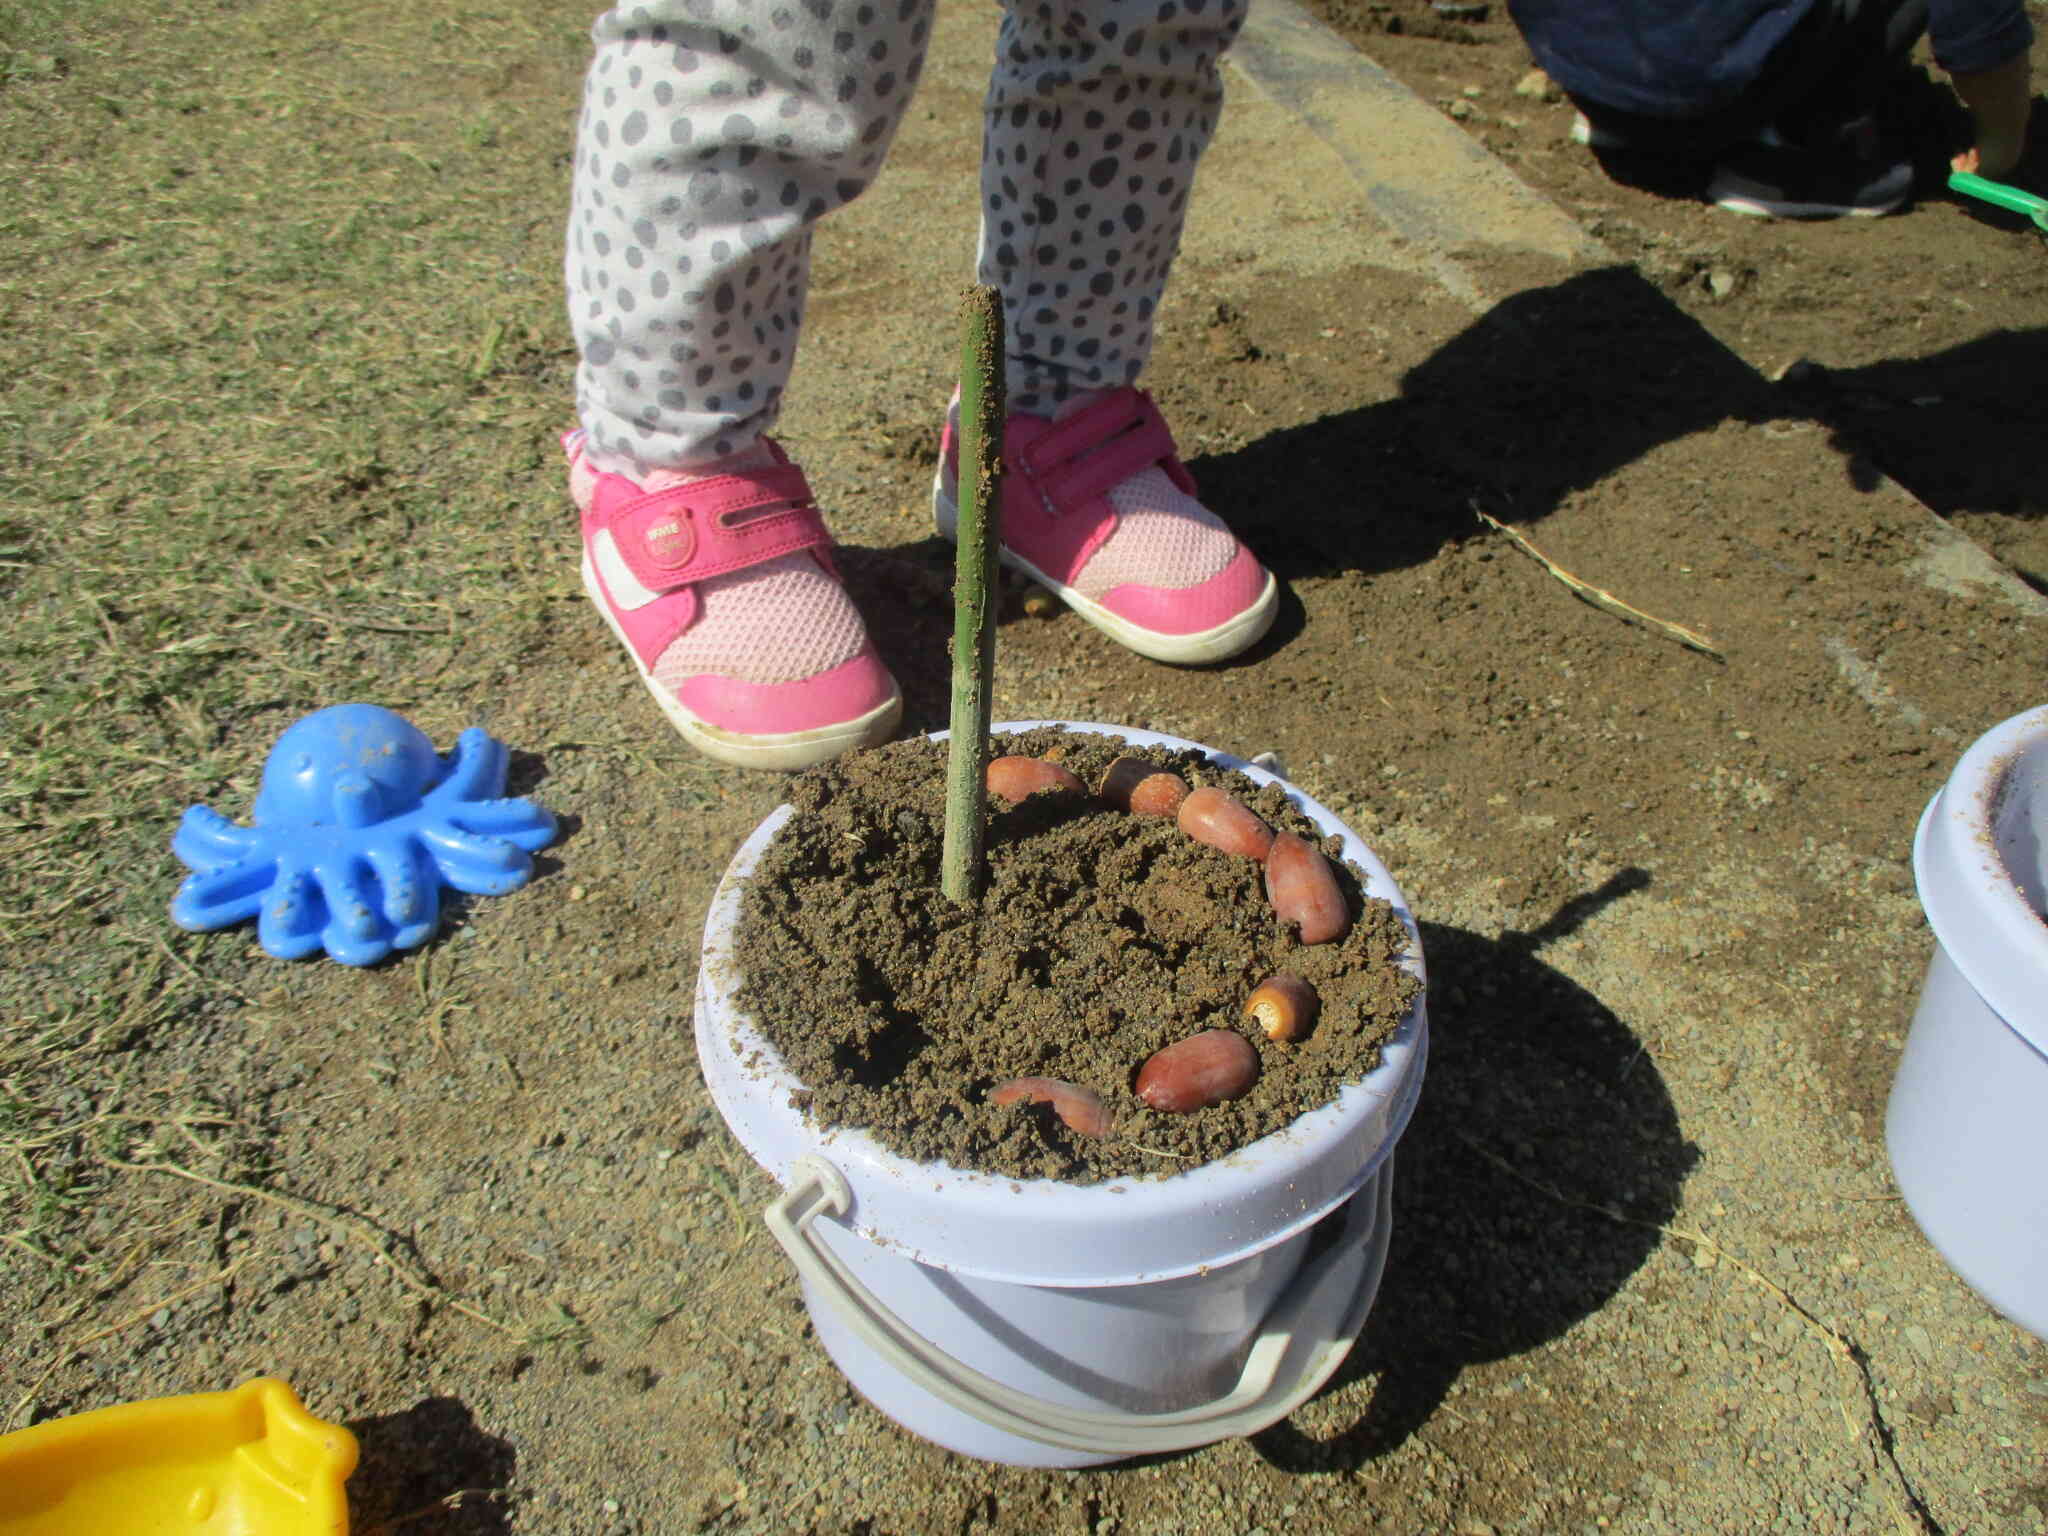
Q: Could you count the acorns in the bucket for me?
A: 7